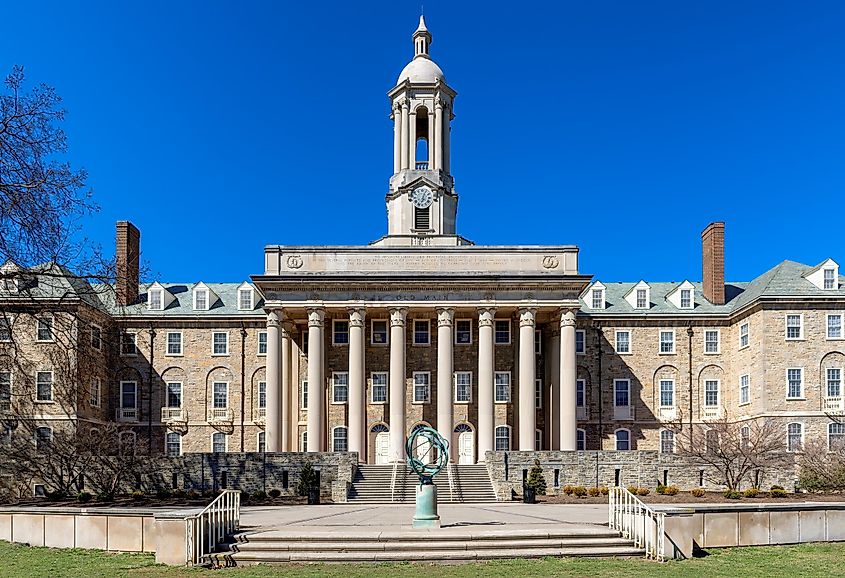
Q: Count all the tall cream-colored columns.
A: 8